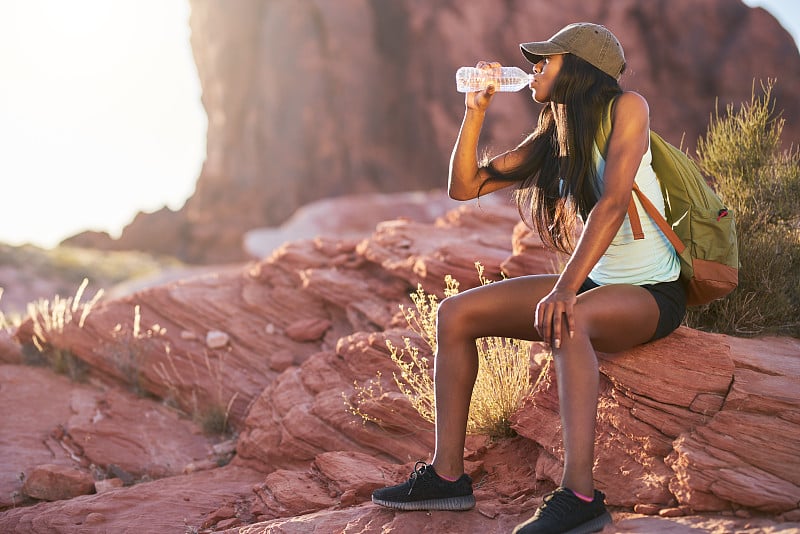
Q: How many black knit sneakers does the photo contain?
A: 2